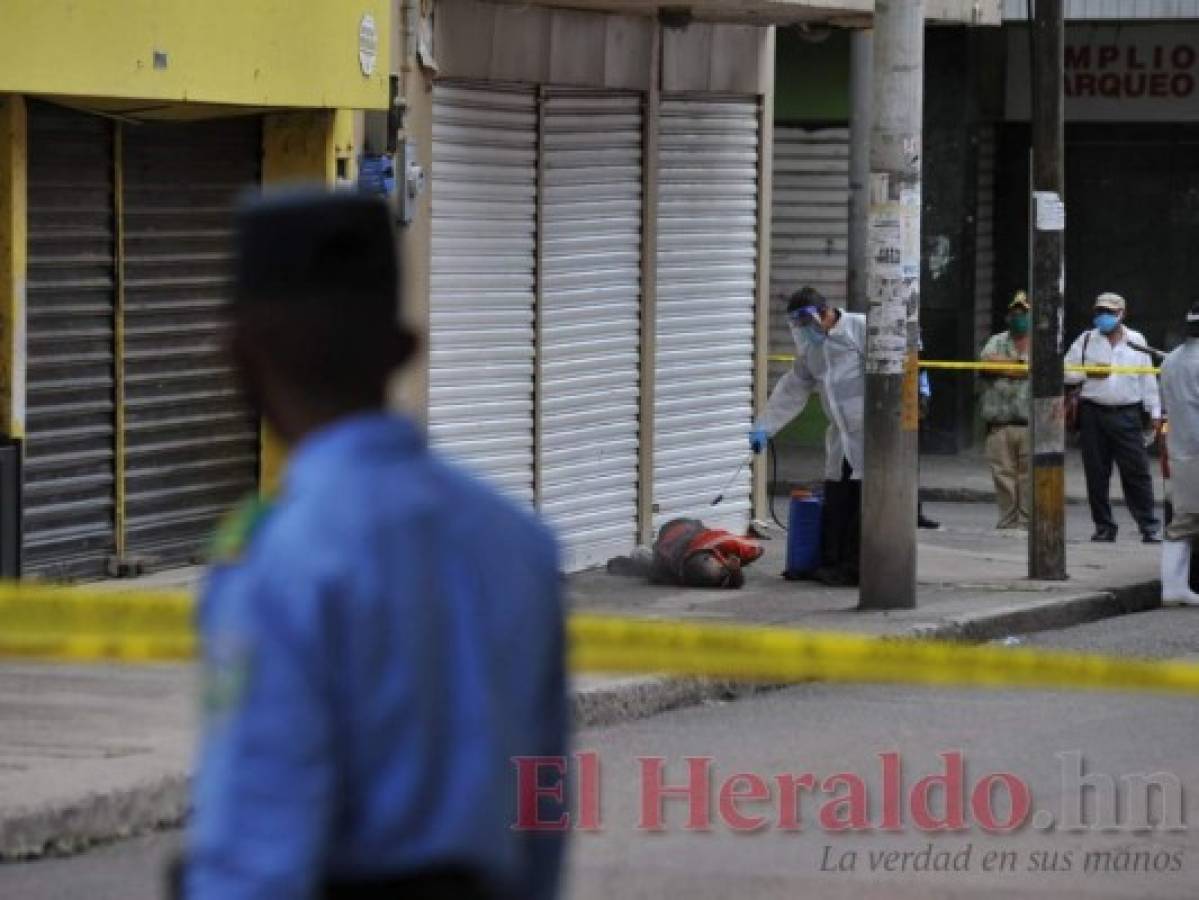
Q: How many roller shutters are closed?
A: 6